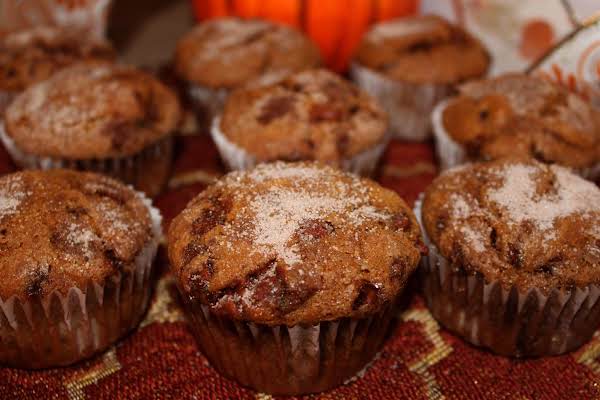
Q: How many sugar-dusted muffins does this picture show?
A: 9